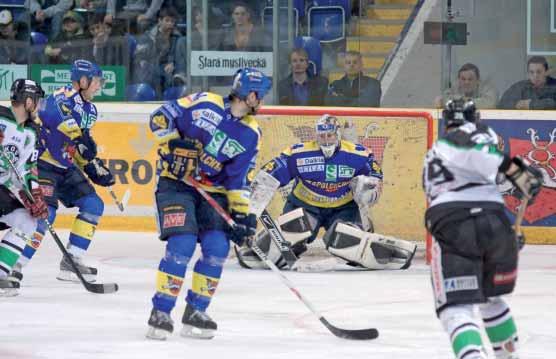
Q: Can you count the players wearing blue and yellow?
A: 3